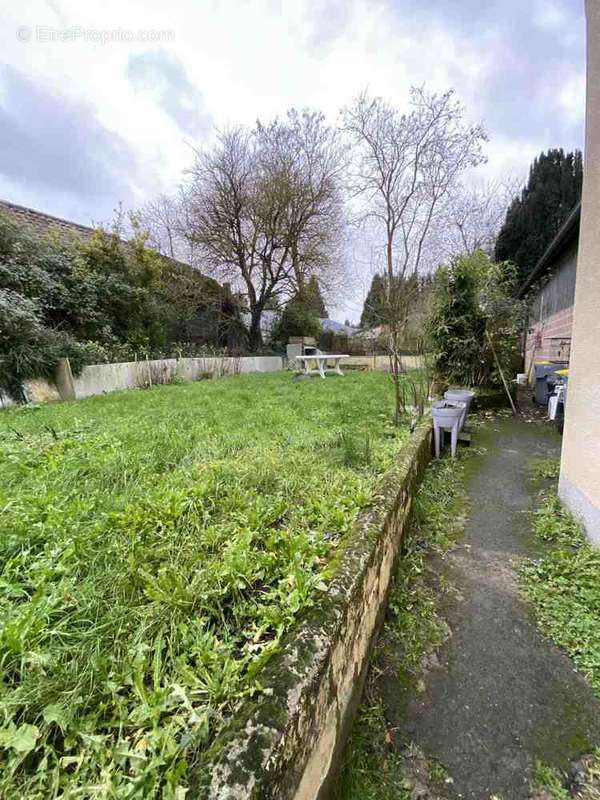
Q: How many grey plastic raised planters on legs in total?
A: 2